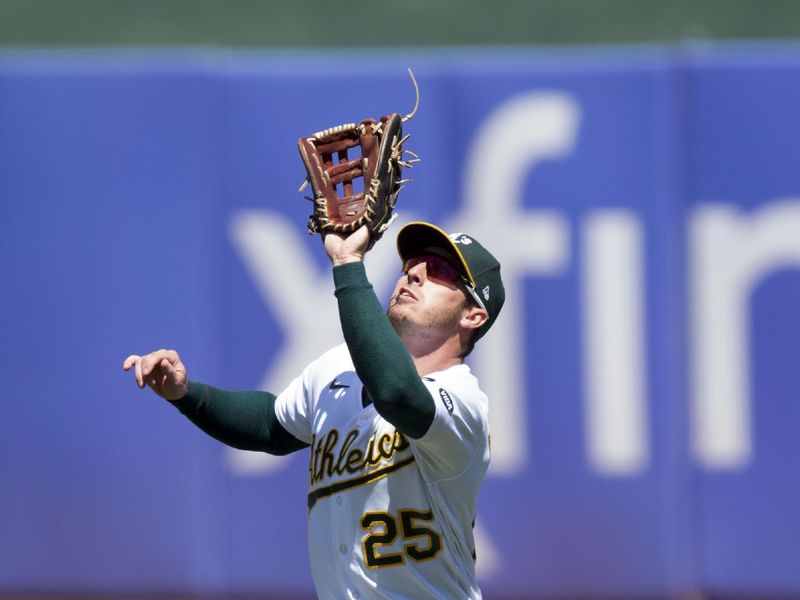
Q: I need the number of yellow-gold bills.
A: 1